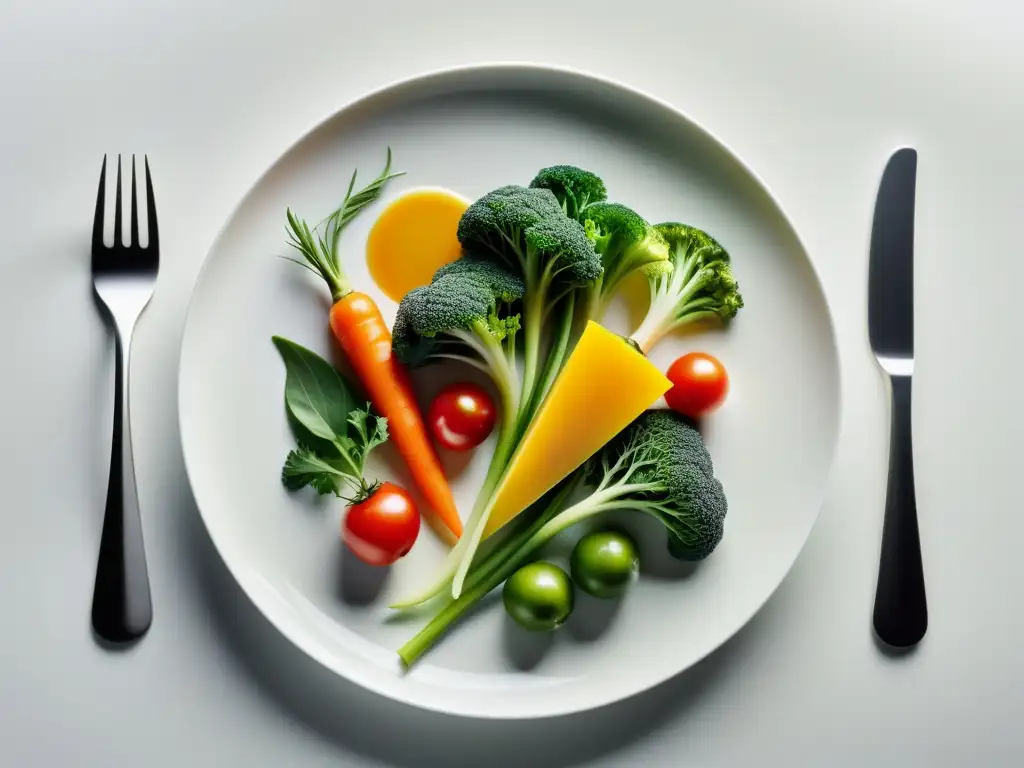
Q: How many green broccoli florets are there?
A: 6